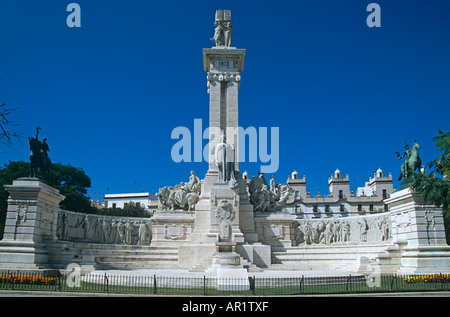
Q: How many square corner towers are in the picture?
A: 3